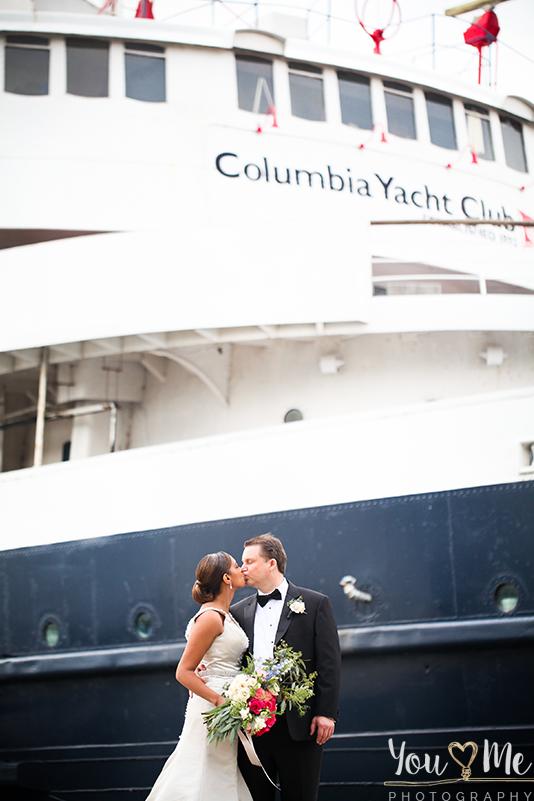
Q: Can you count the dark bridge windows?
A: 10